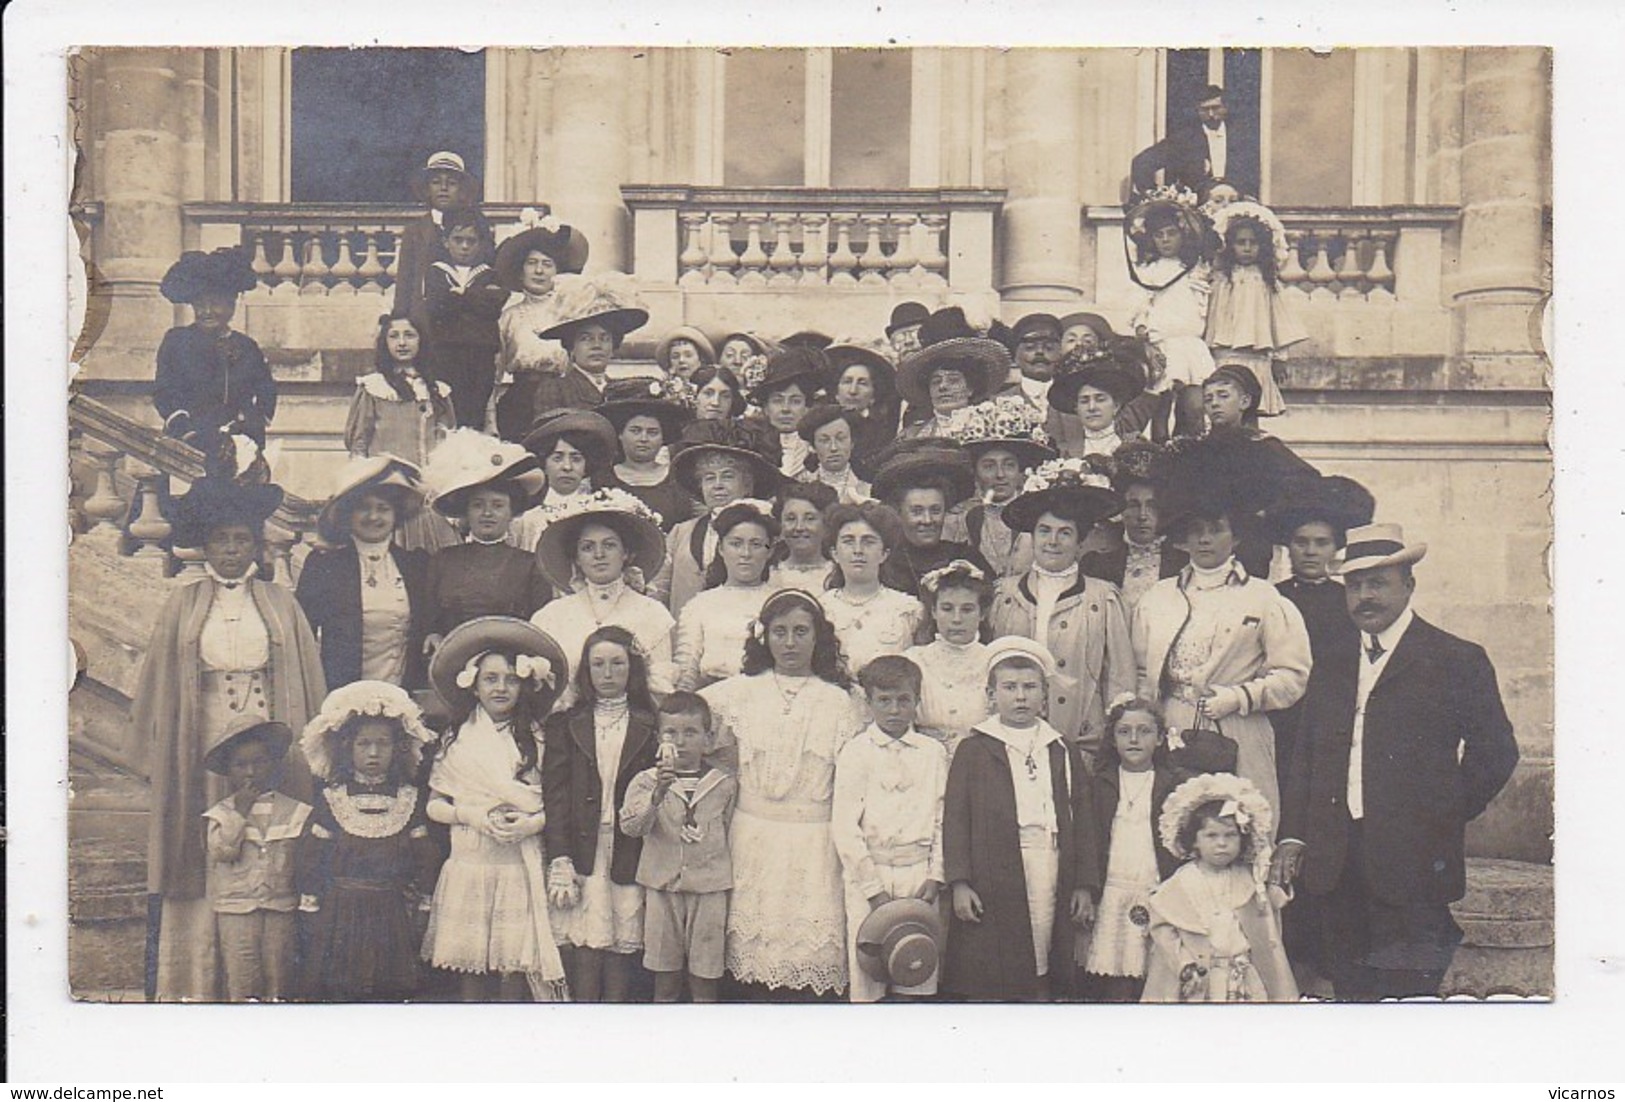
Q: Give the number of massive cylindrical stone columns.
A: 4